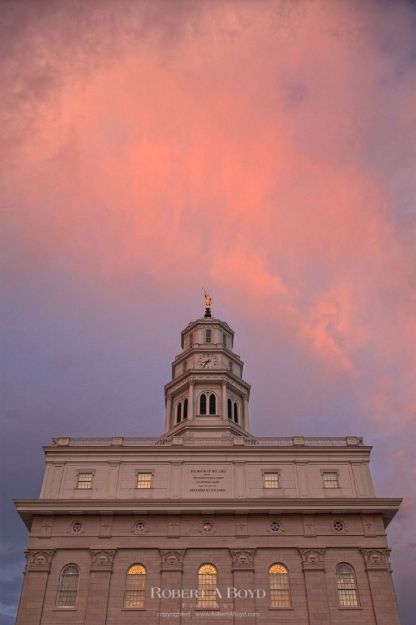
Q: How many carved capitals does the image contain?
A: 6